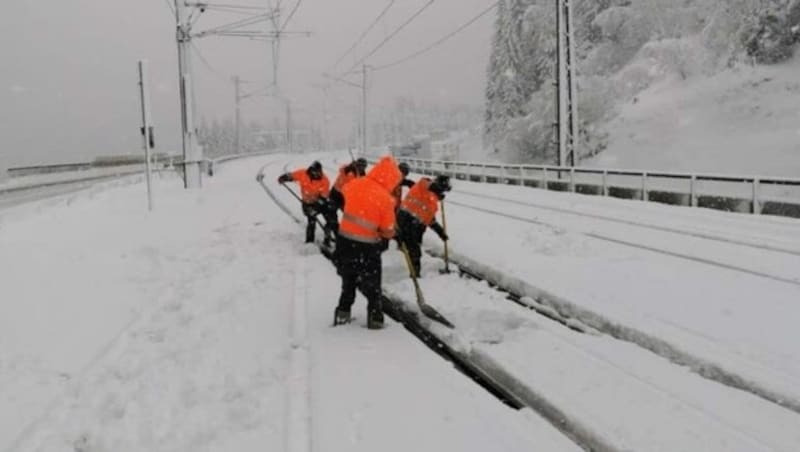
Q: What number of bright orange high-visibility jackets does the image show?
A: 5